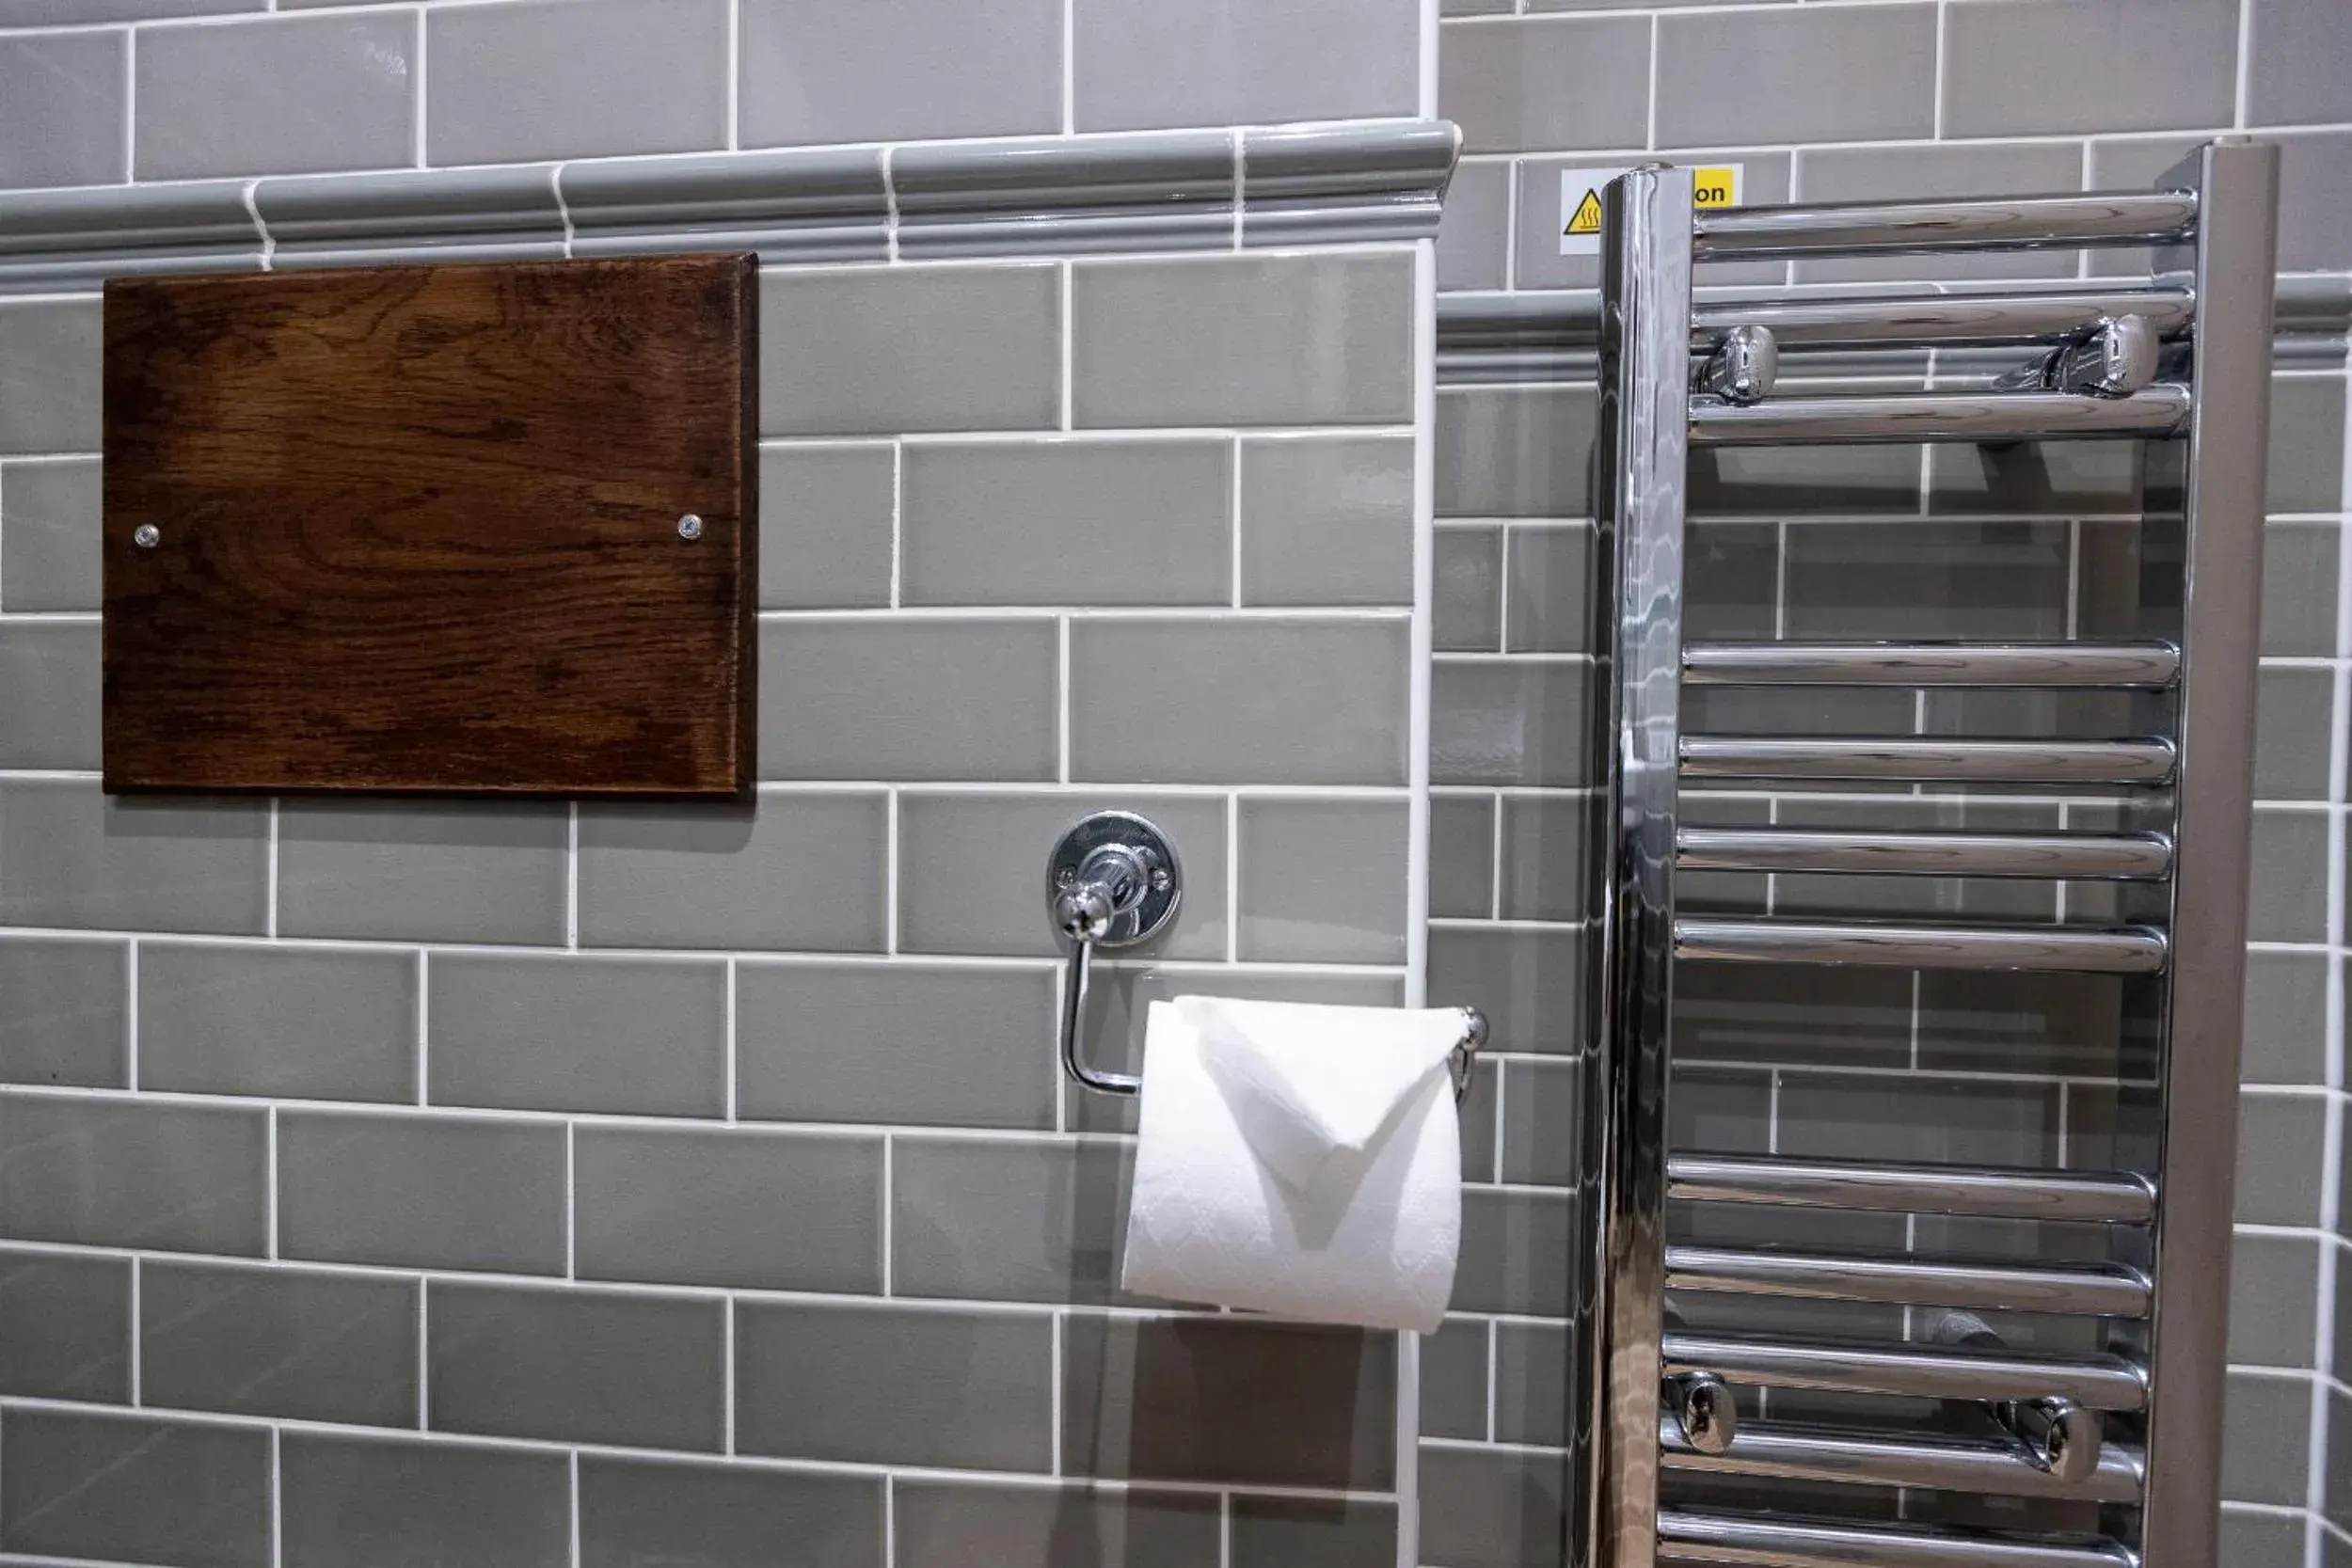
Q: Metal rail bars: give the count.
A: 12